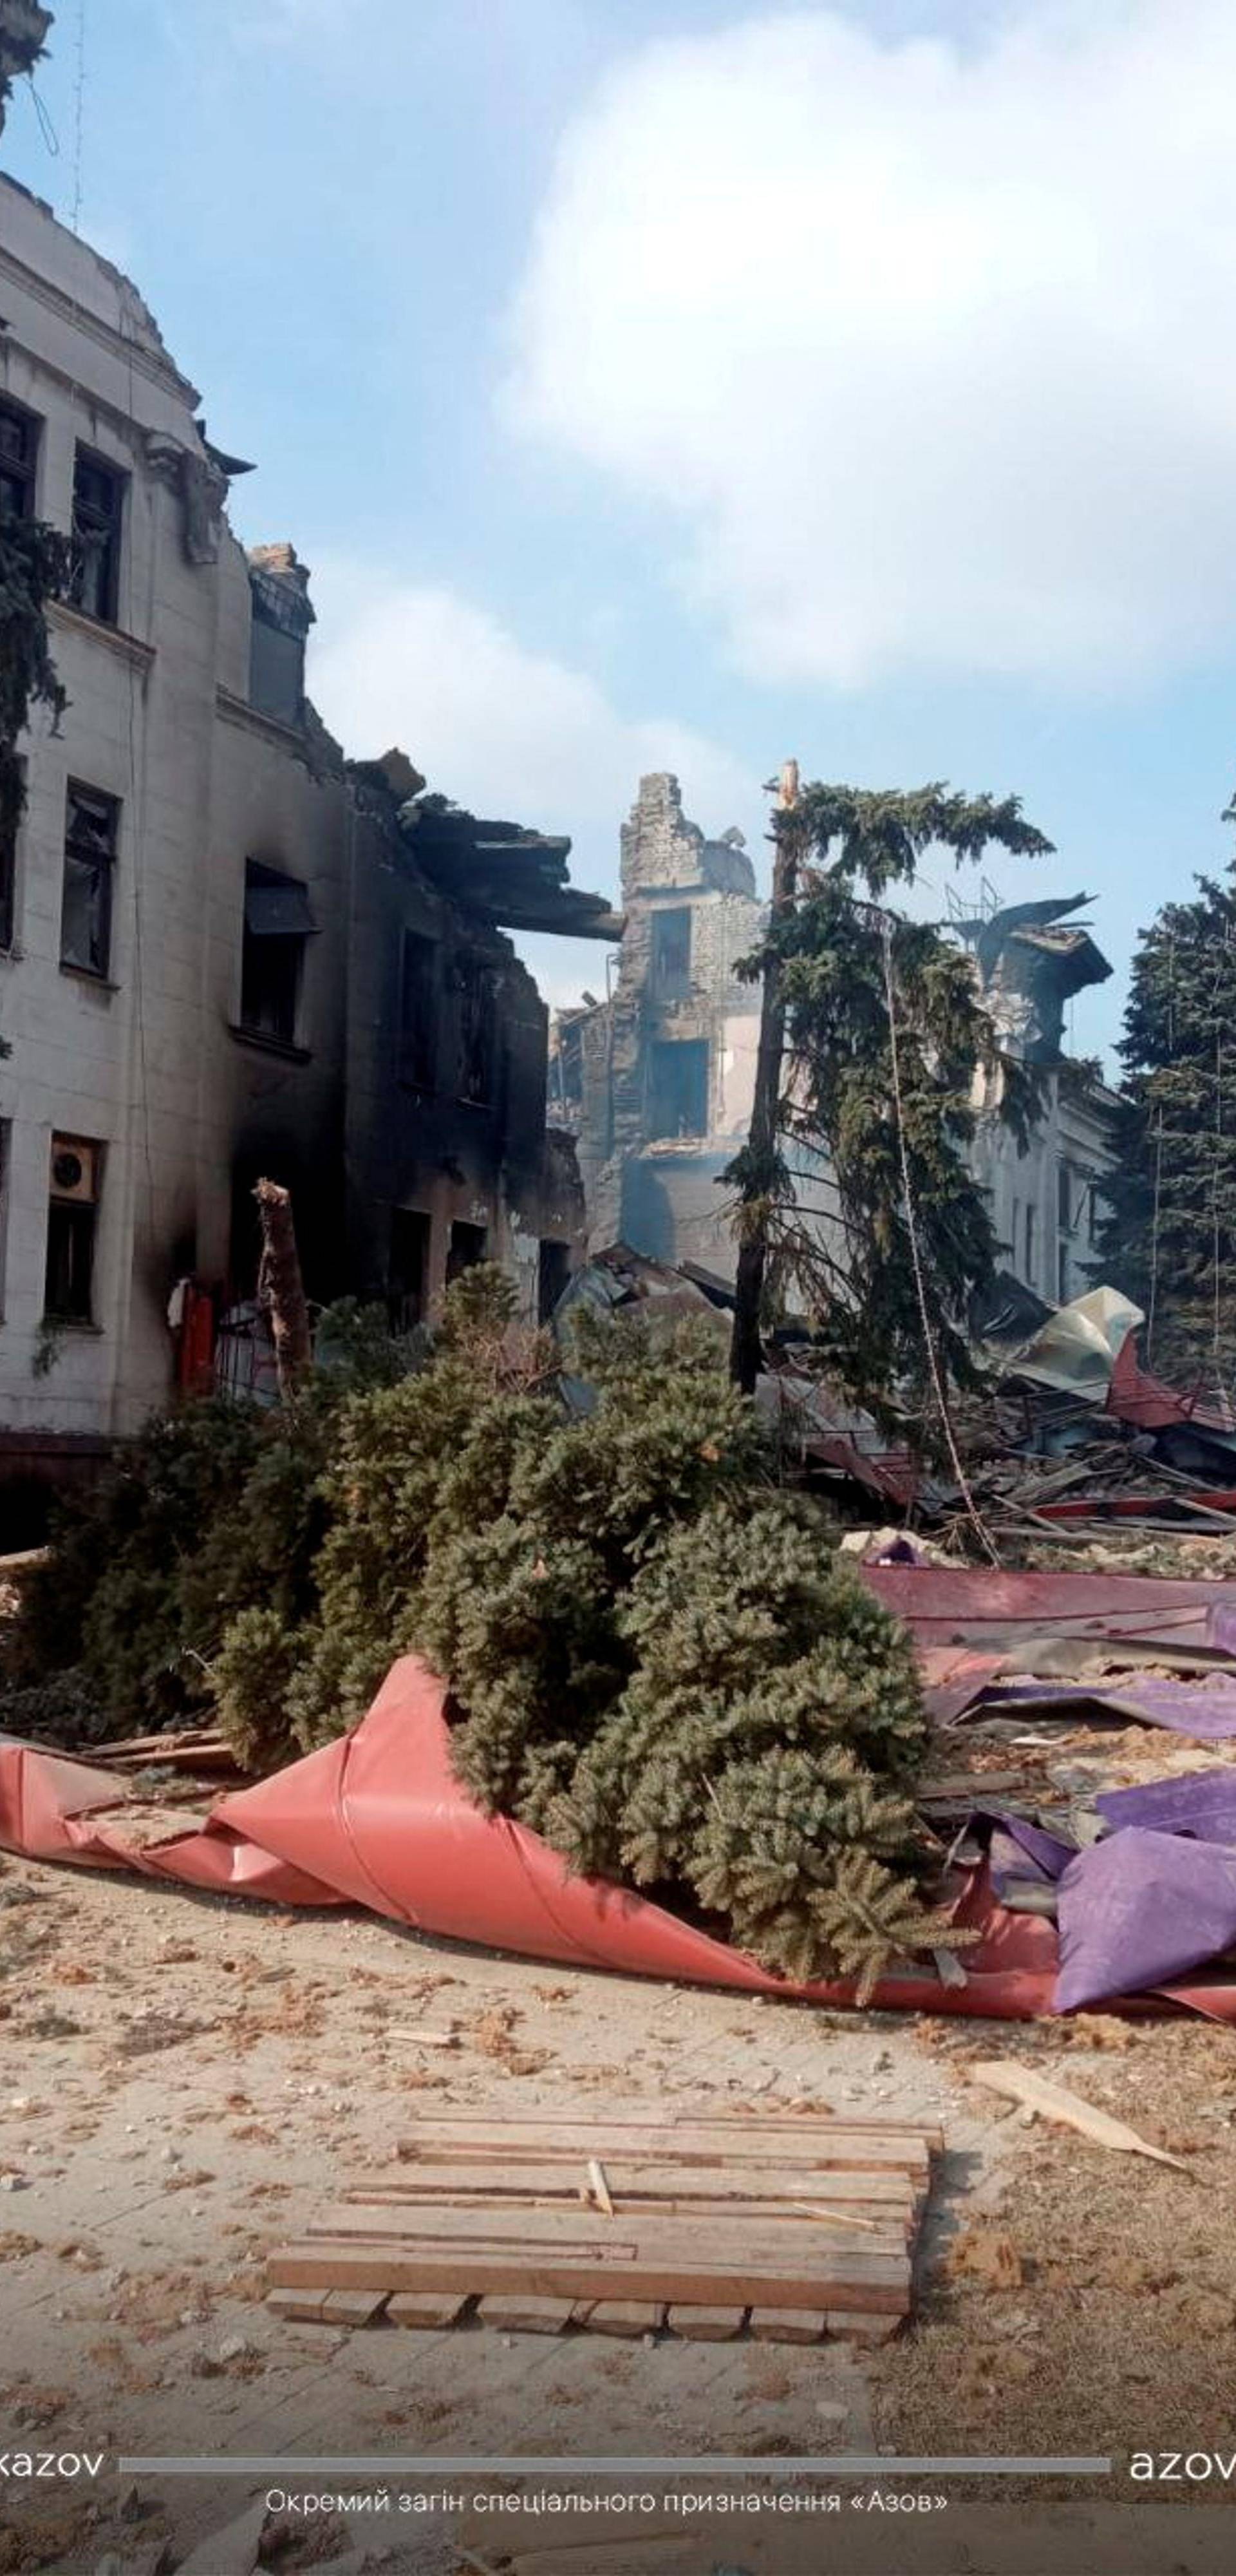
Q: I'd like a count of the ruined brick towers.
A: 1